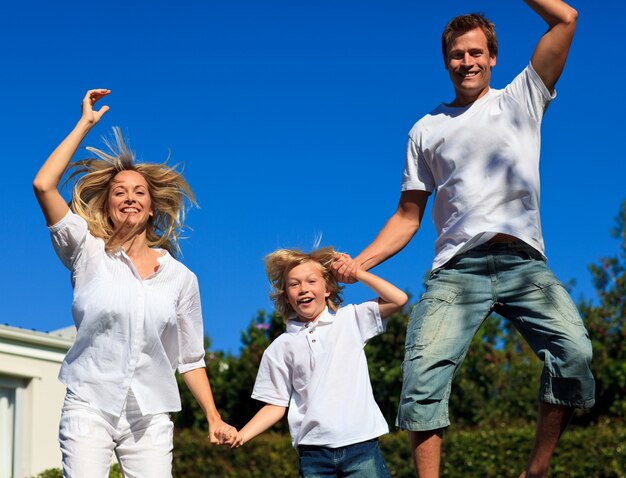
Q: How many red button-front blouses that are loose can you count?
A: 0